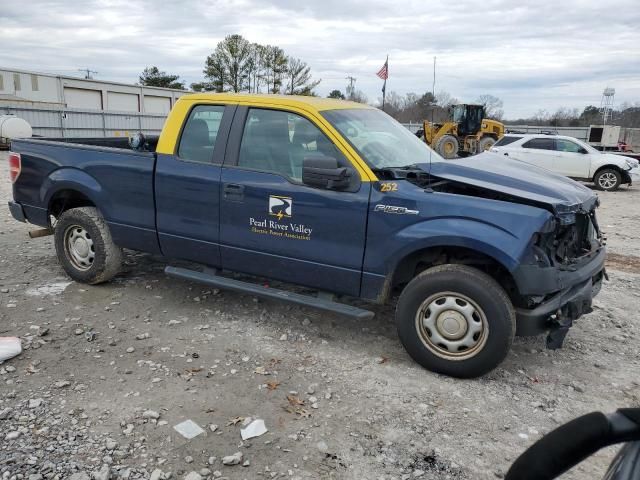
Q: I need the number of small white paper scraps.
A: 2